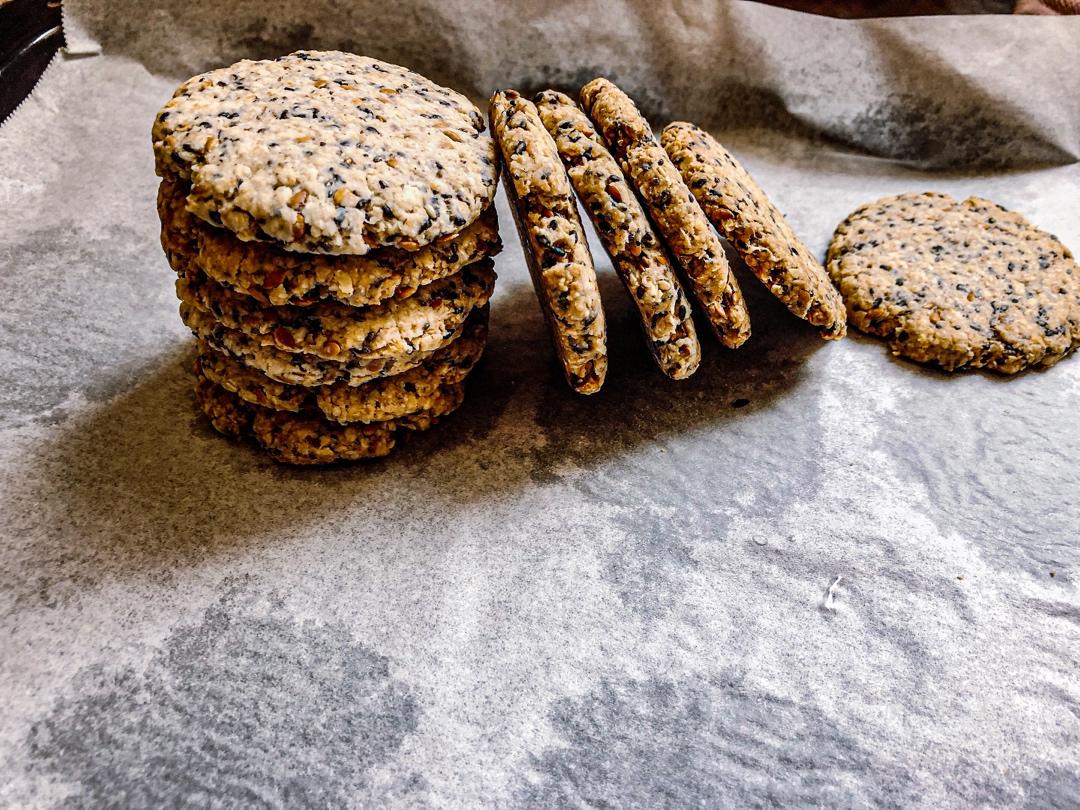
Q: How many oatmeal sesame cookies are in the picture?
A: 11